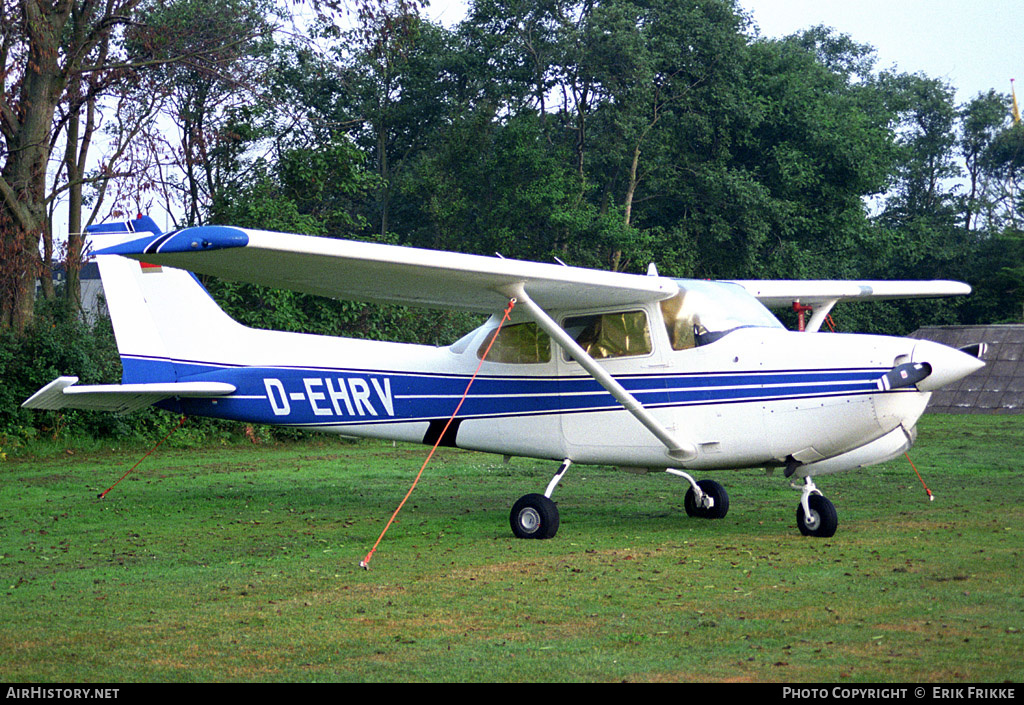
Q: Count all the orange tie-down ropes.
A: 3